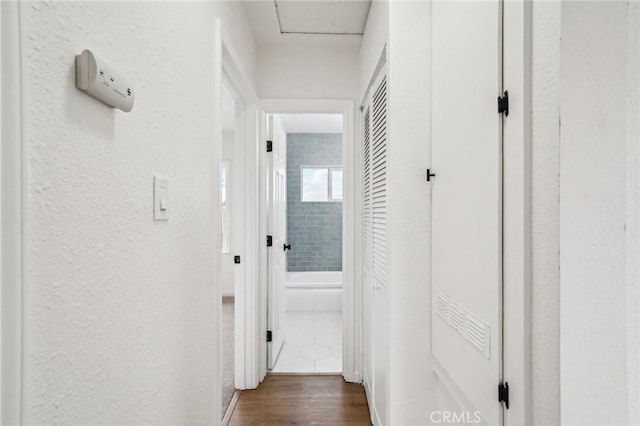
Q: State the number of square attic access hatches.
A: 1